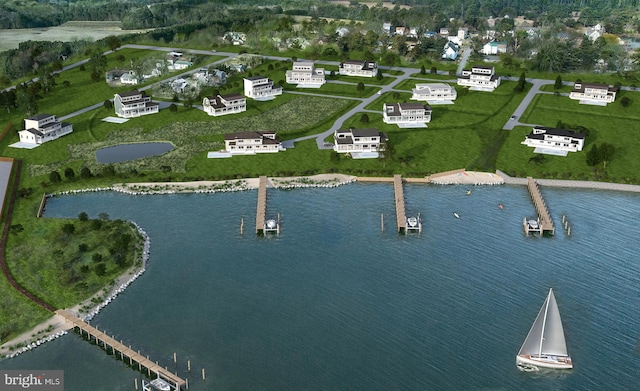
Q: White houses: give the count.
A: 13